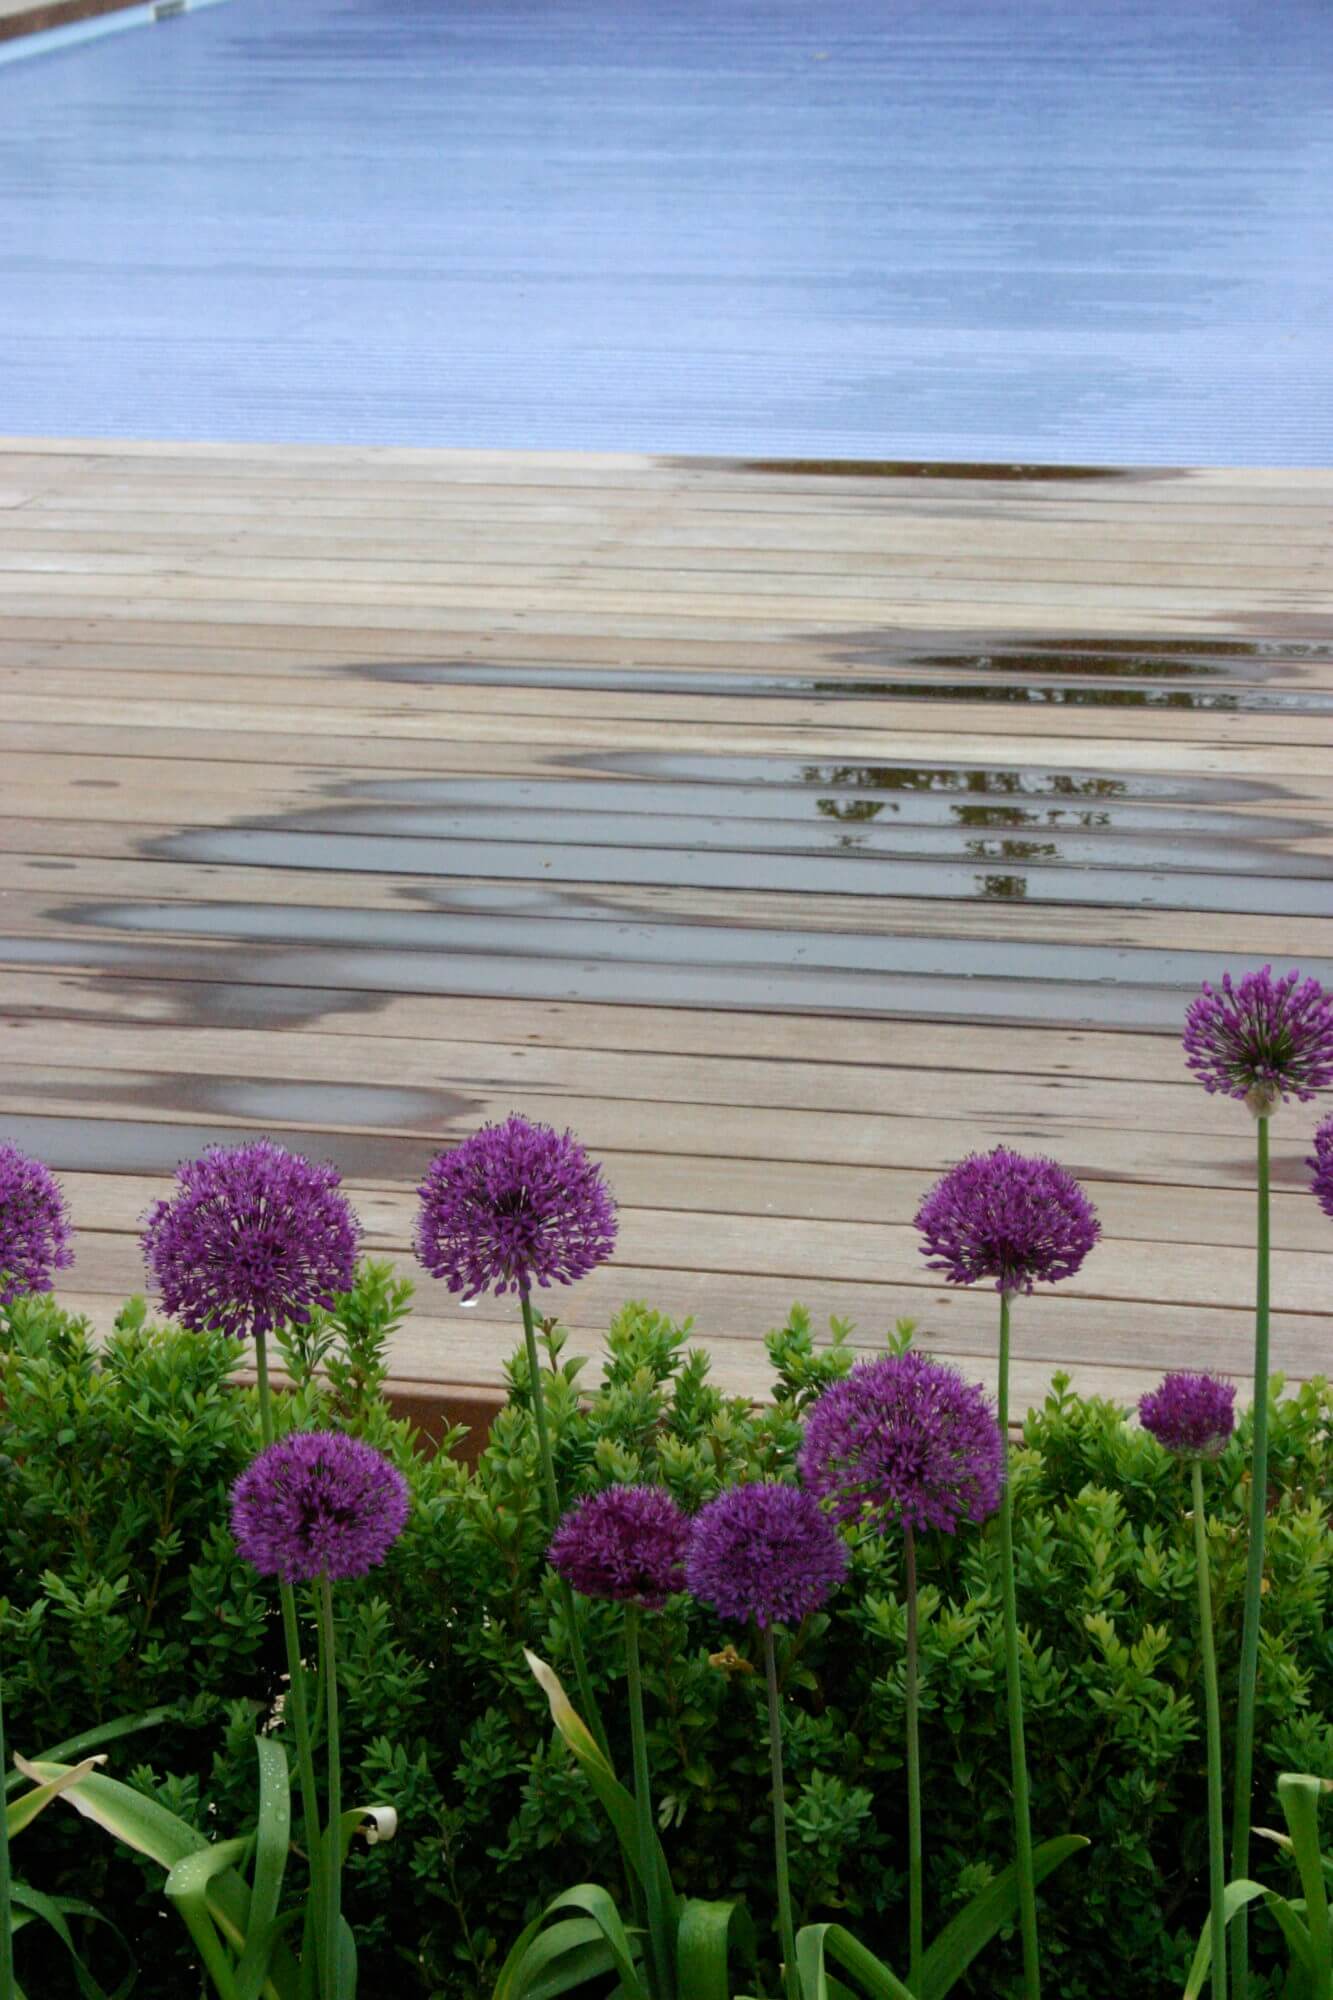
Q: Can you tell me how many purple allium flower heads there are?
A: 11